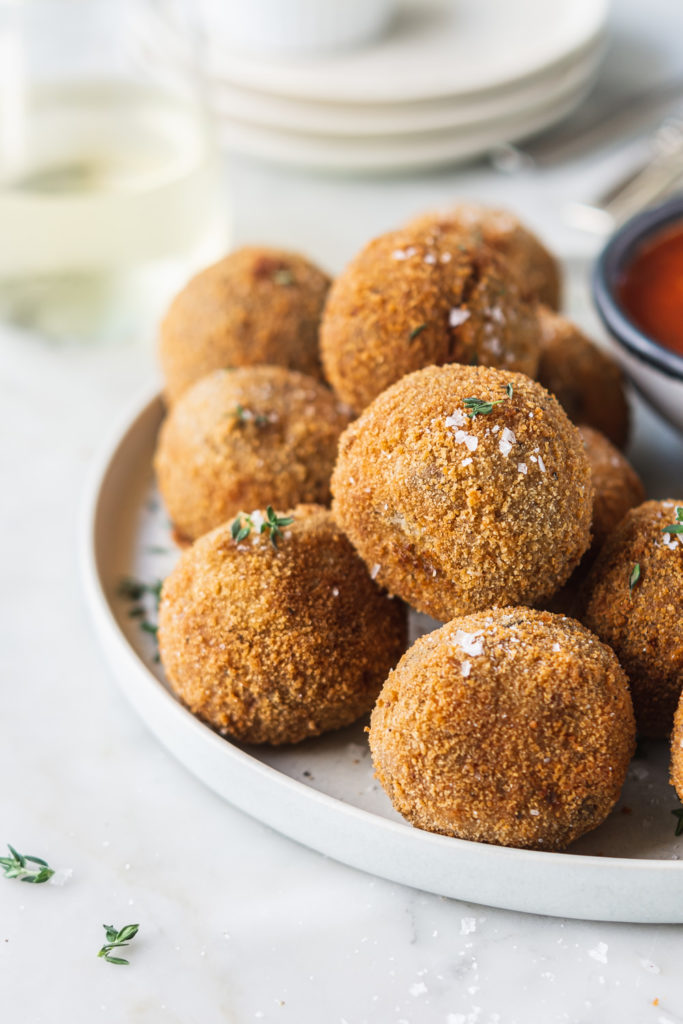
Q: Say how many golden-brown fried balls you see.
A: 11